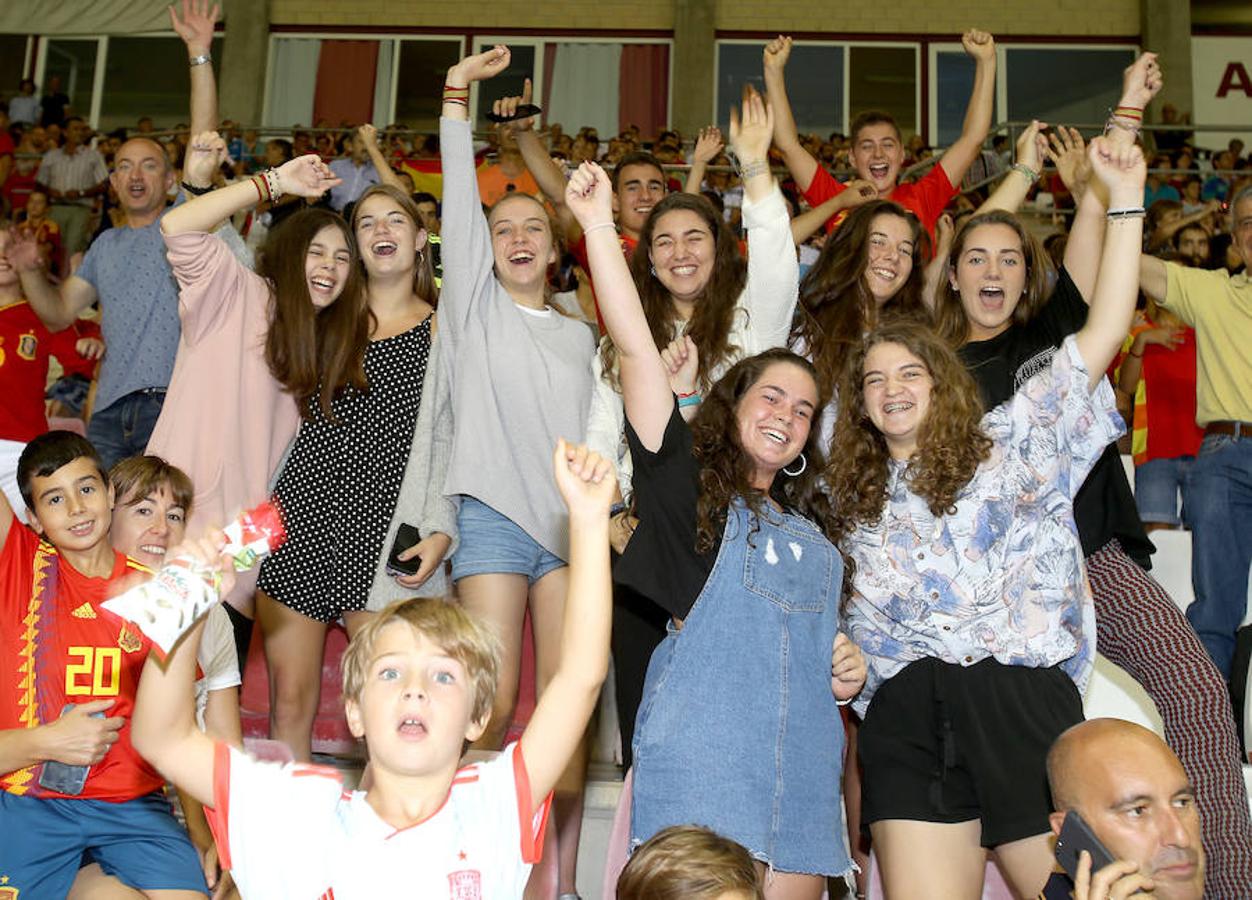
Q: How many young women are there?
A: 8